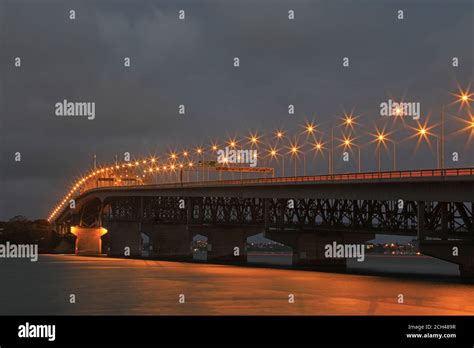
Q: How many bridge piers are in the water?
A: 6